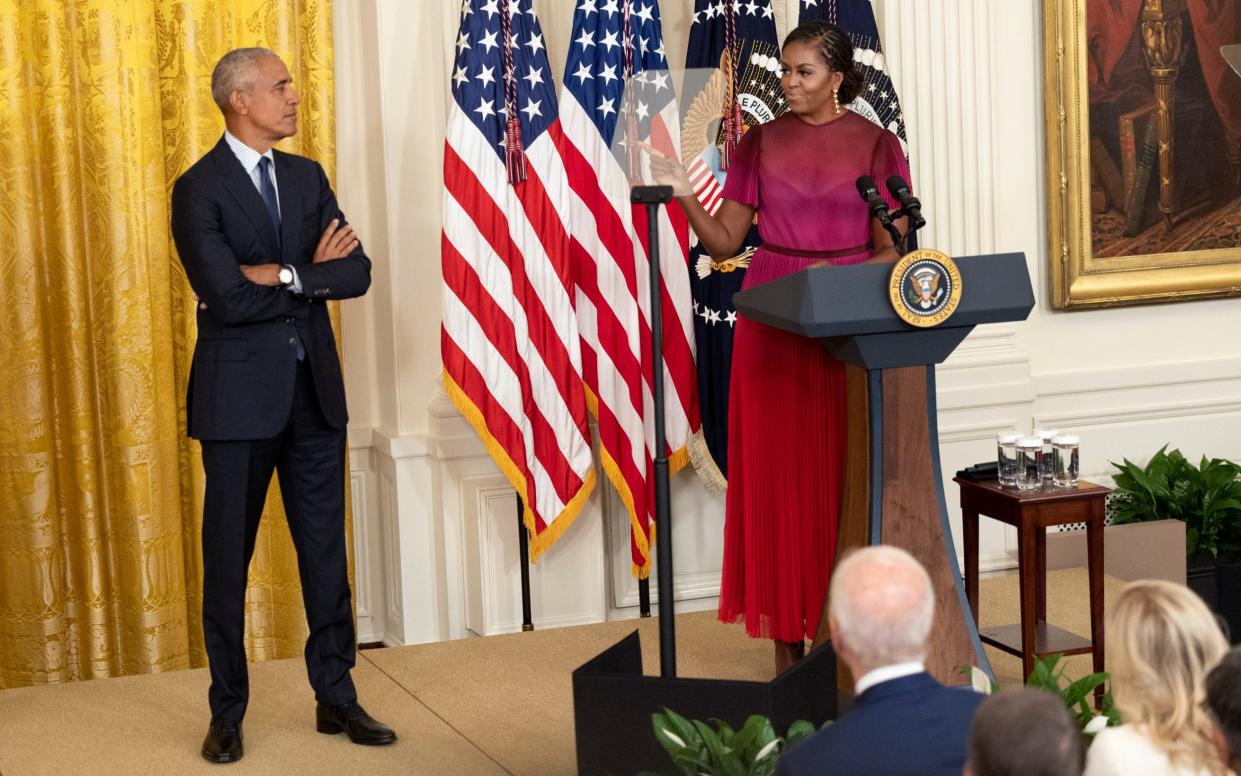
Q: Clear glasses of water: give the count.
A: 4